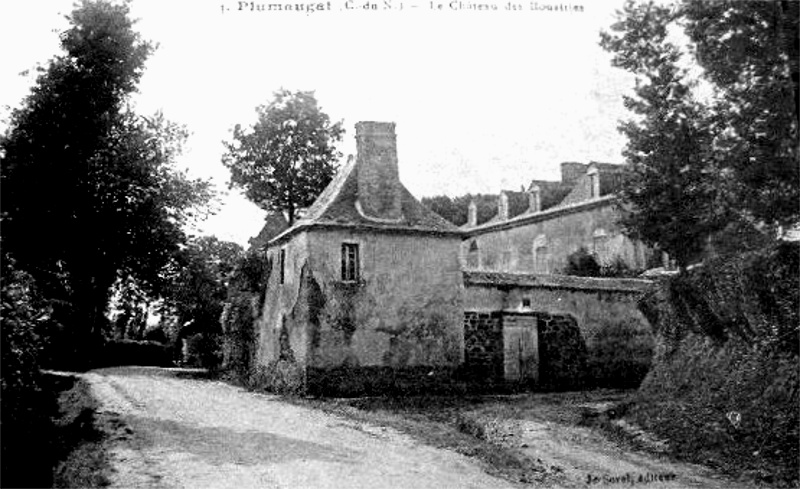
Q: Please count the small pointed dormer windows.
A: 4